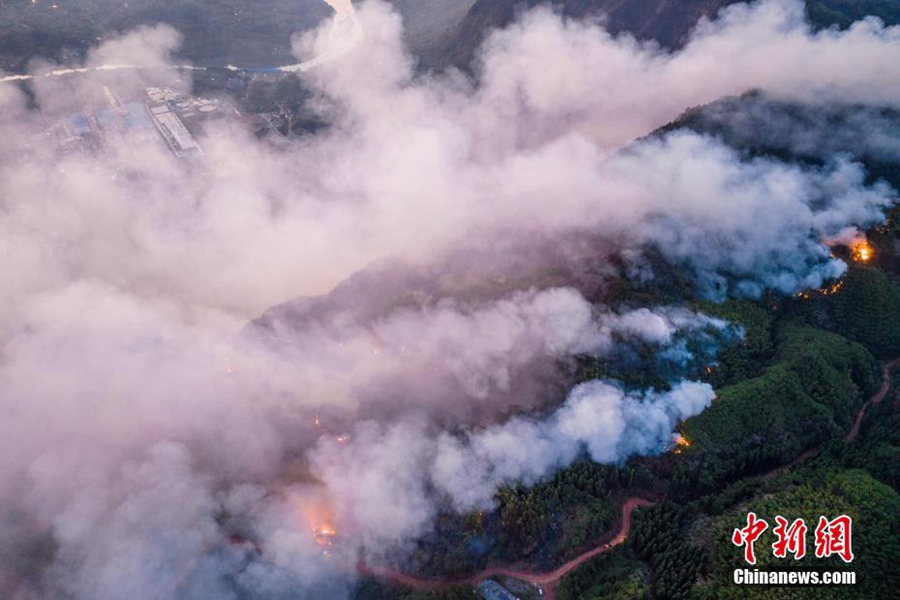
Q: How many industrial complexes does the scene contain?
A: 1